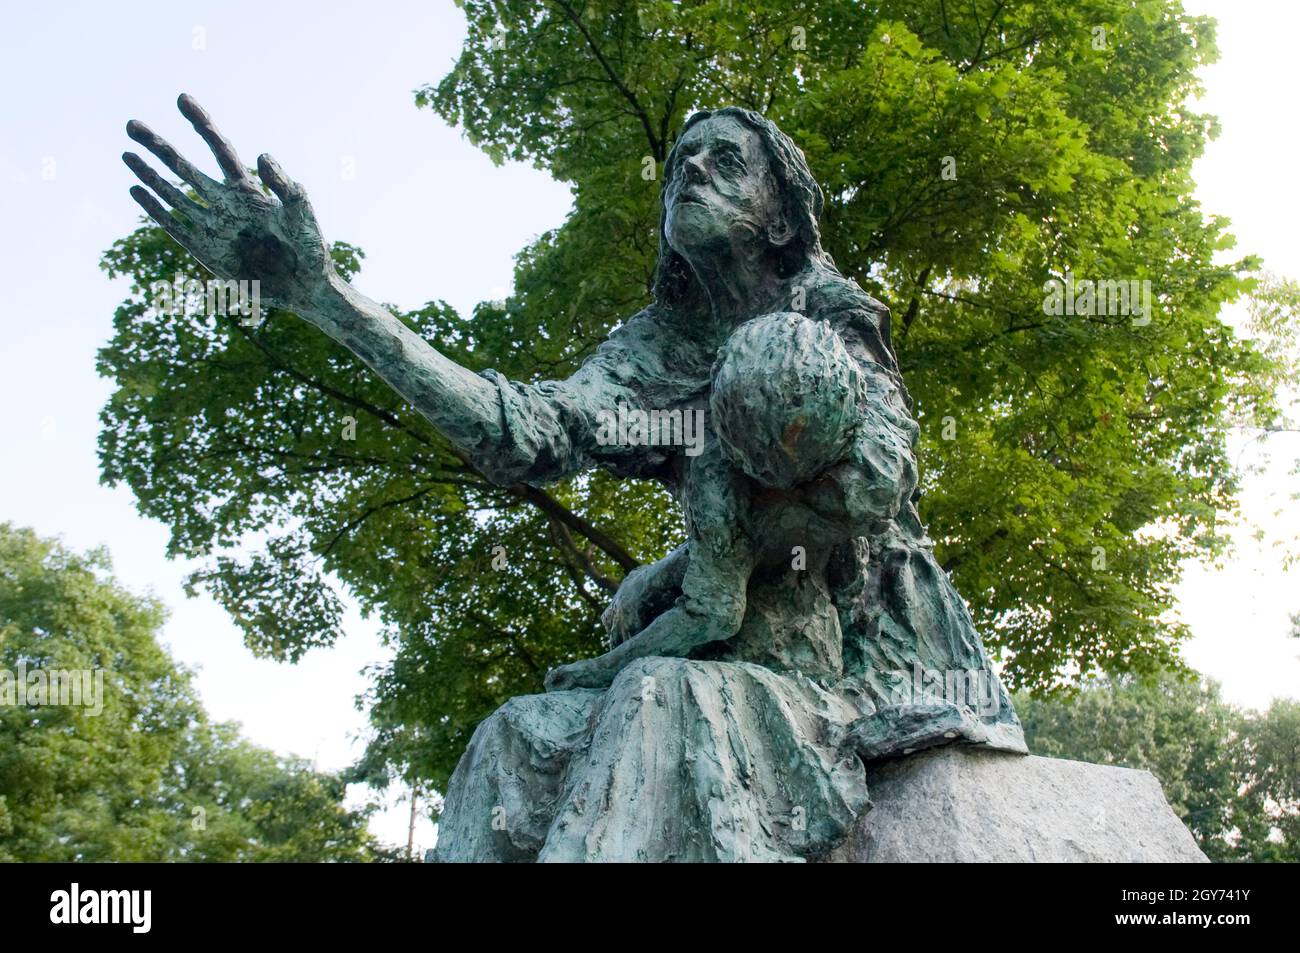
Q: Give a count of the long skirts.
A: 1